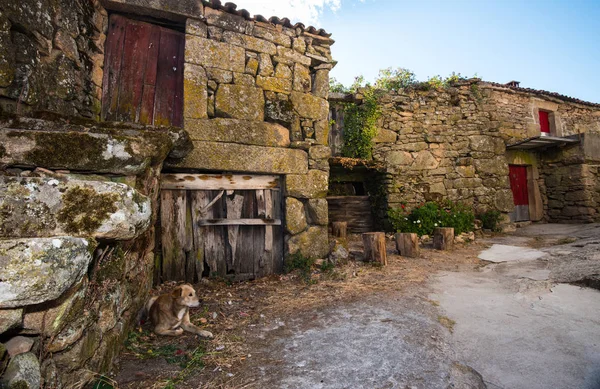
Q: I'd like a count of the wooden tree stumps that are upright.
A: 4